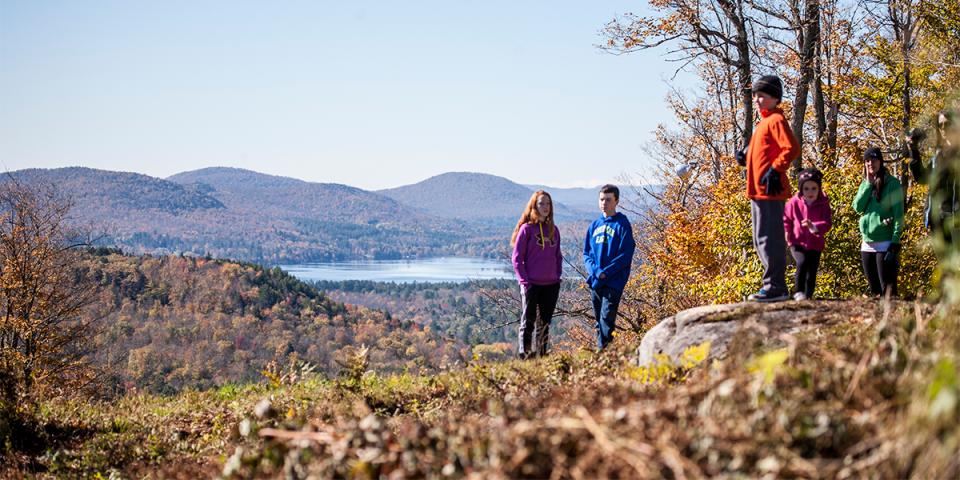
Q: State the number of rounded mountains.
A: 3